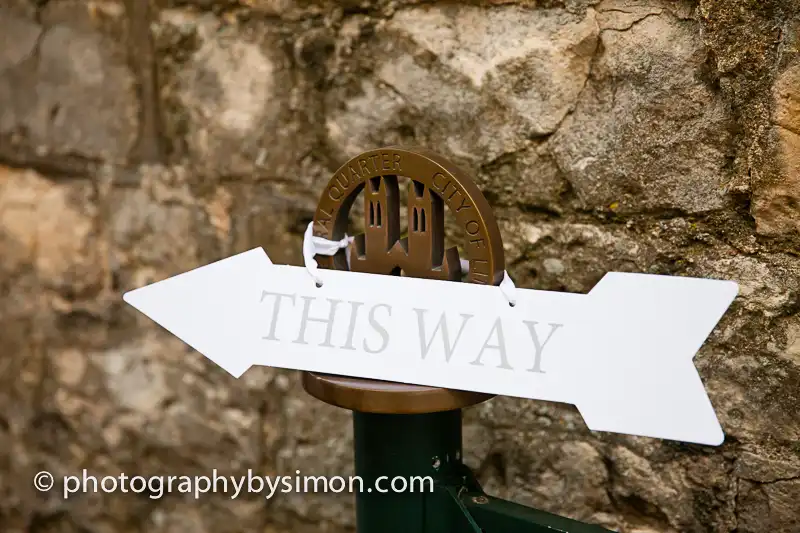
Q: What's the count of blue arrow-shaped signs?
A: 0